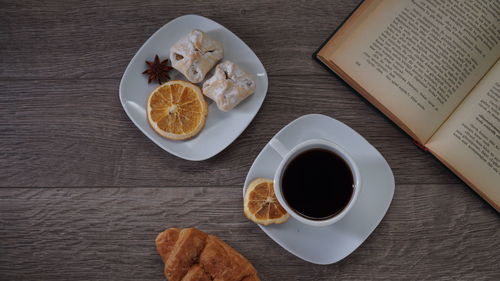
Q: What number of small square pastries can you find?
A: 2